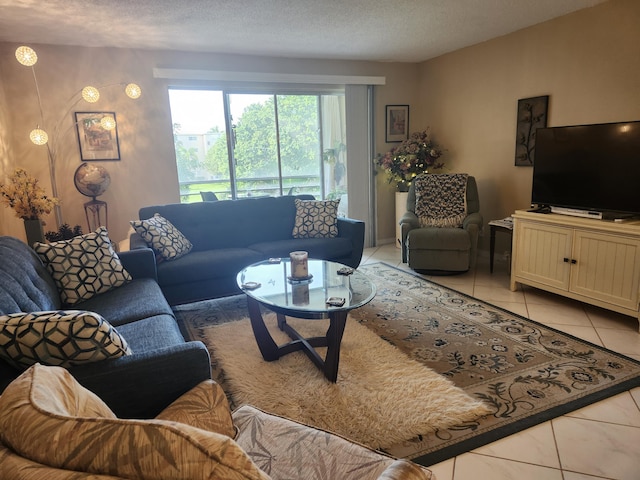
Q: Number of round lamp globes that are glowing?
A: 5